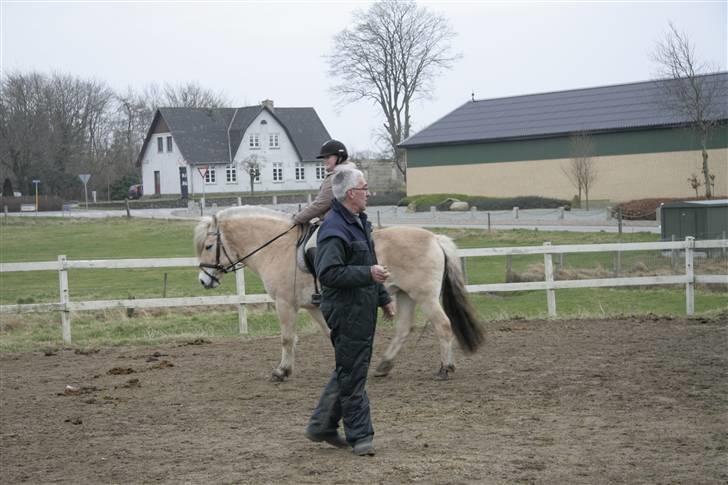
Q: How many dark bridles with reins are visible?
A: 1